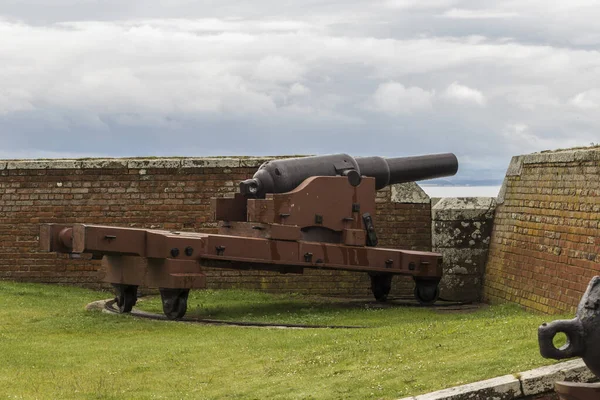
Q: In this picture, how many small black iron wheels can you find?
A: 4